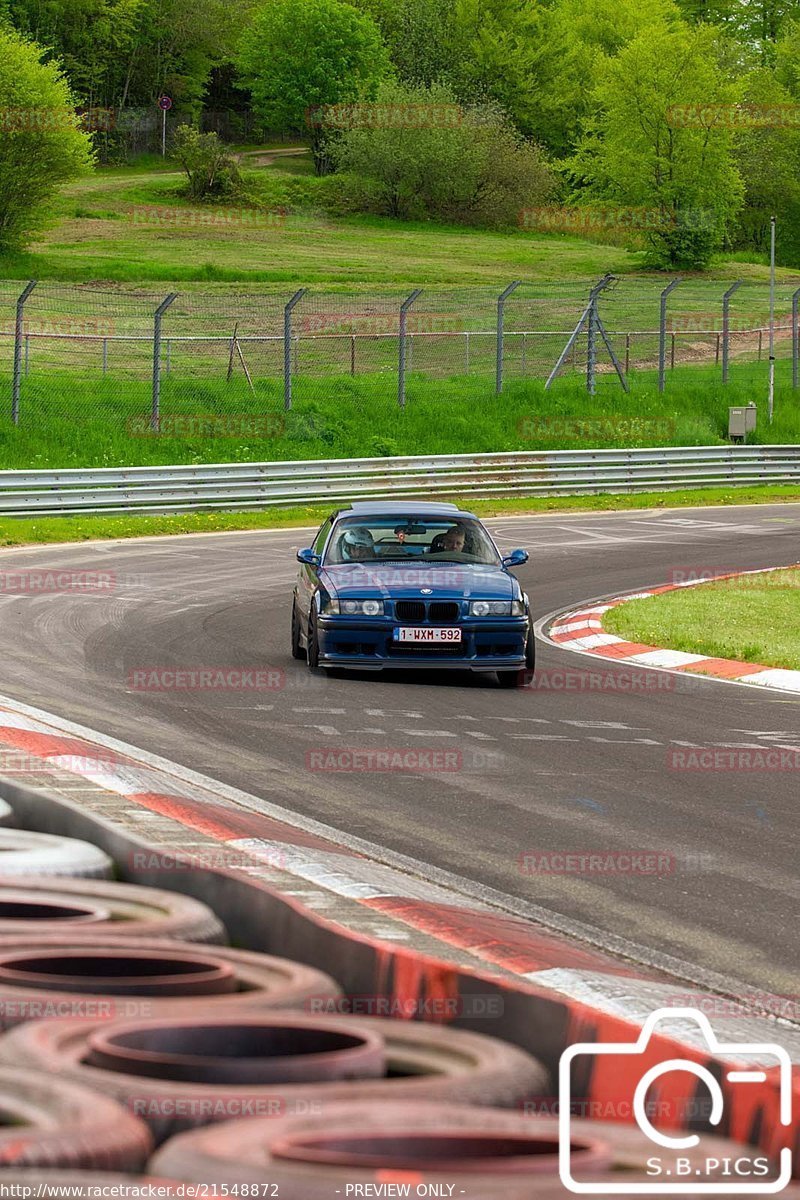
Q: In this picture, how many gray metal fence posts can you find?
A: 9